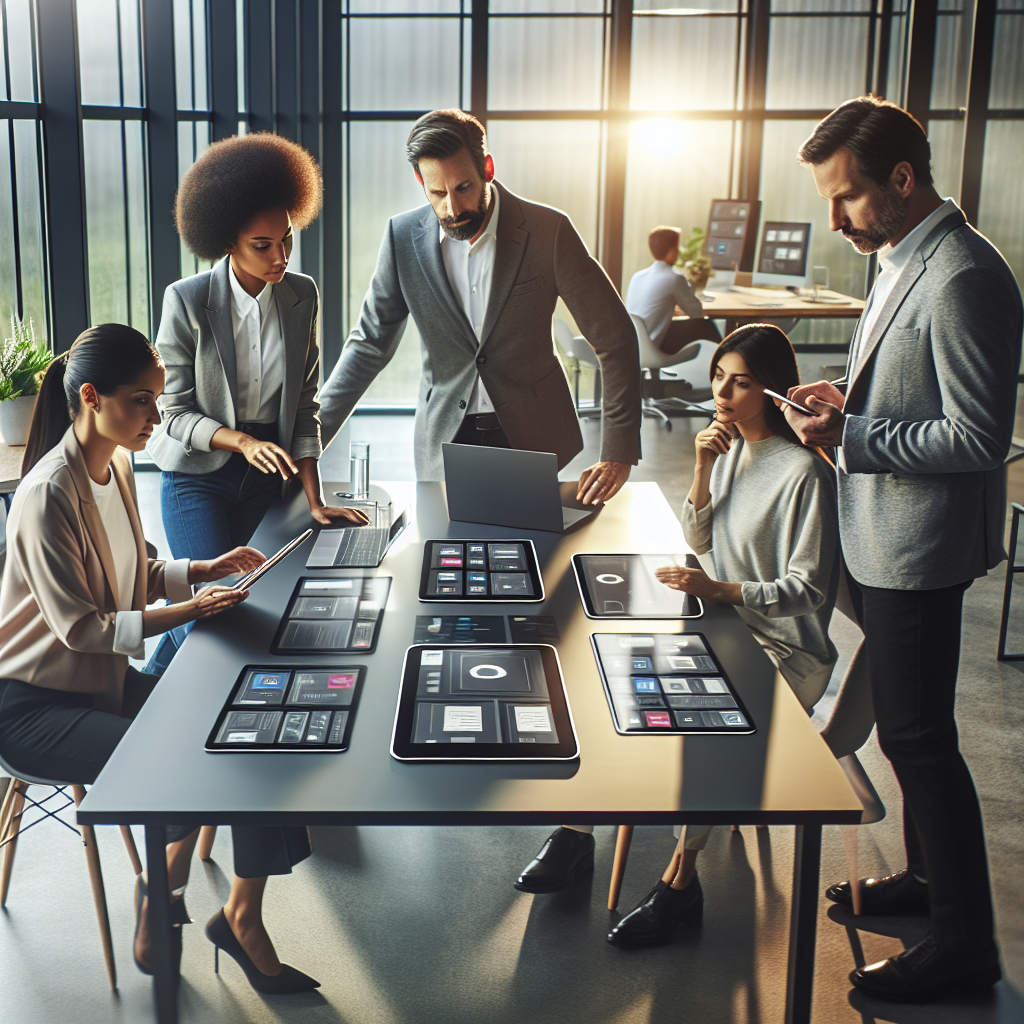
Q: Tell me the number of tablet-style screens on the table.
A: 6